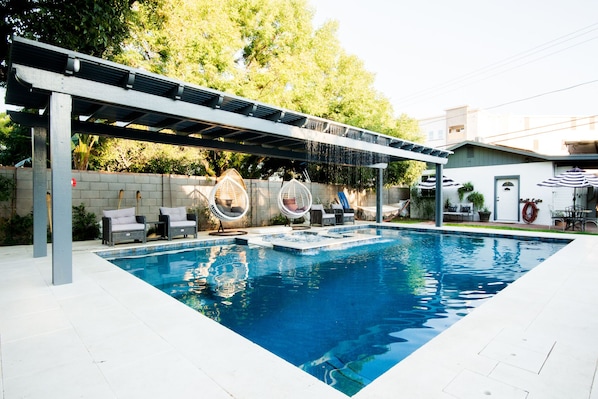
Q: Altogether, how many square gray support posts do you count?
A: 4